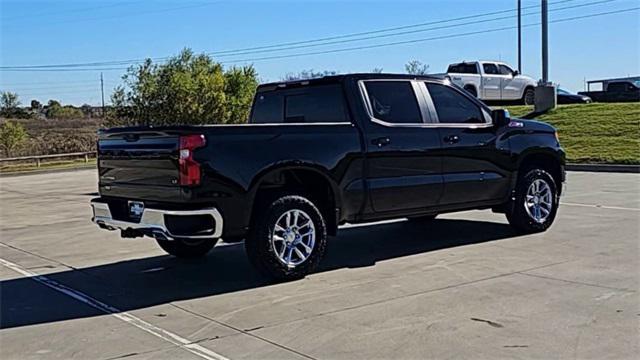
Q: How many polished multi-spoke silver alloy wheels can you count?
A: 2